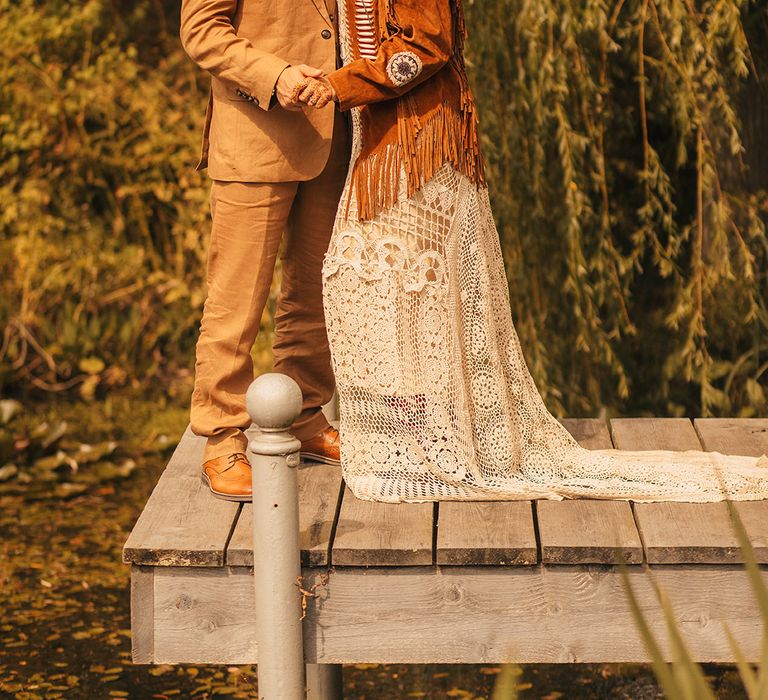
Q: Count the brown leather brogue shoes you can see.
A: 2